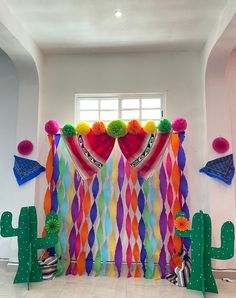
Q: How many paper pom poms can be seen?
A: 9